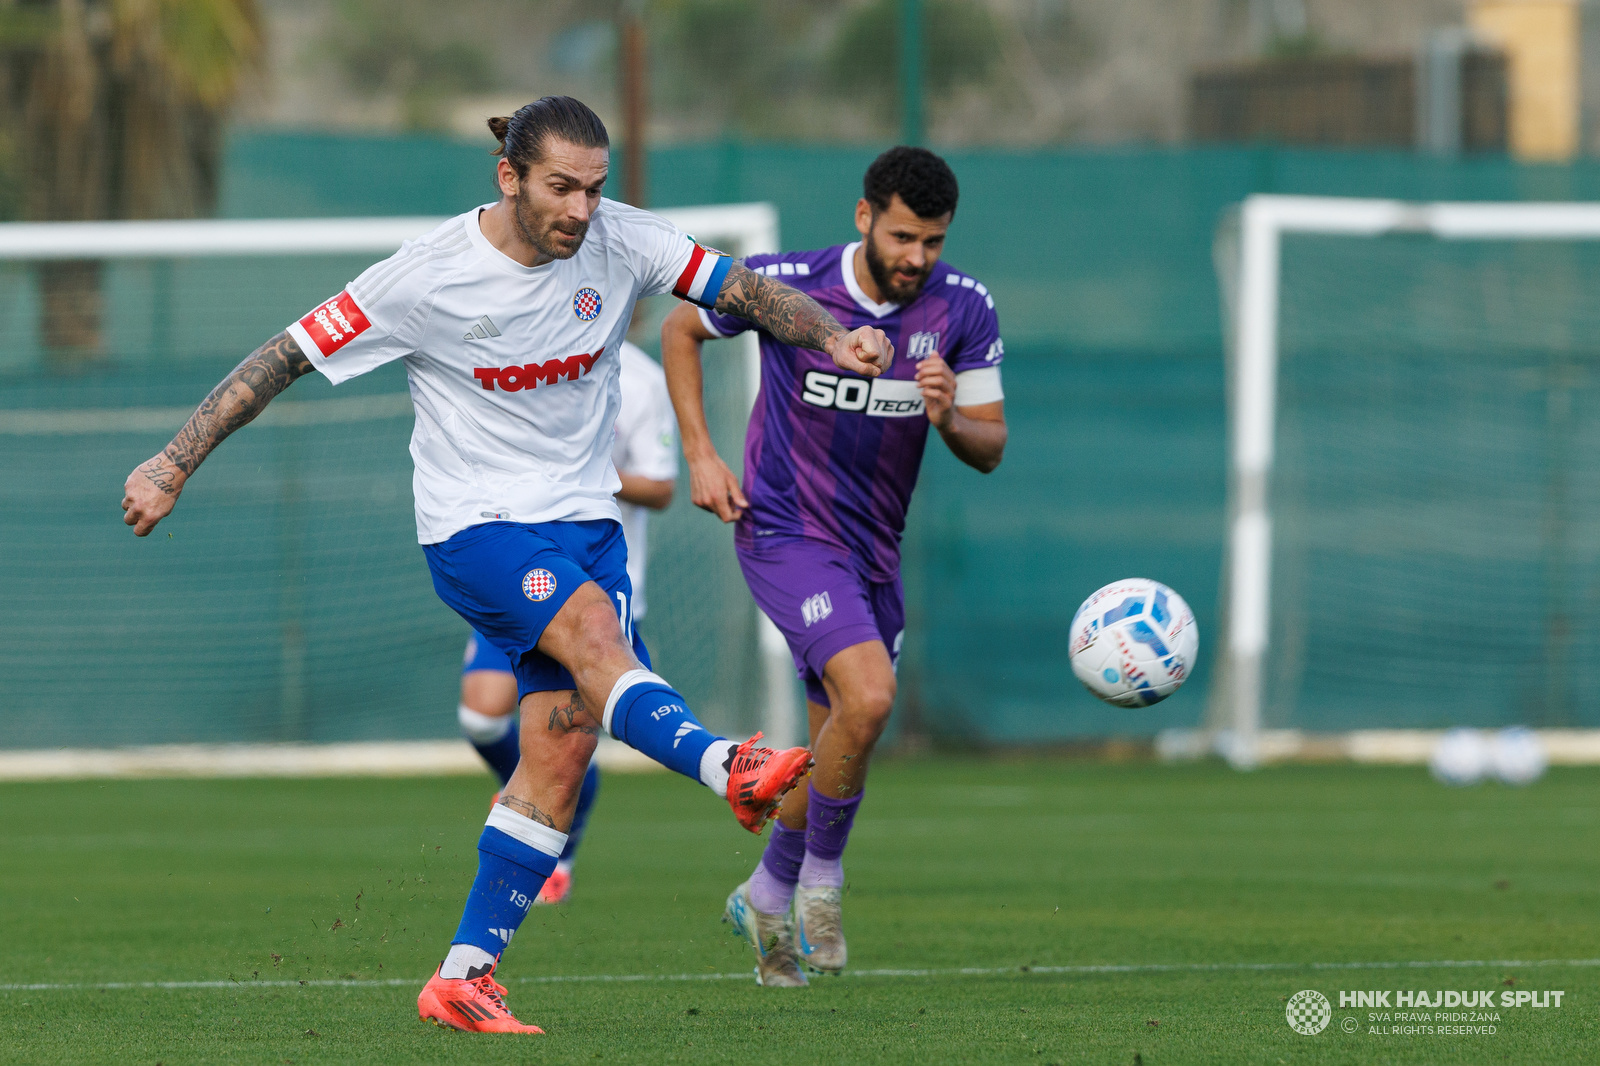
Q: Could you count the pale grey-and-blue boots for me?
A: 2